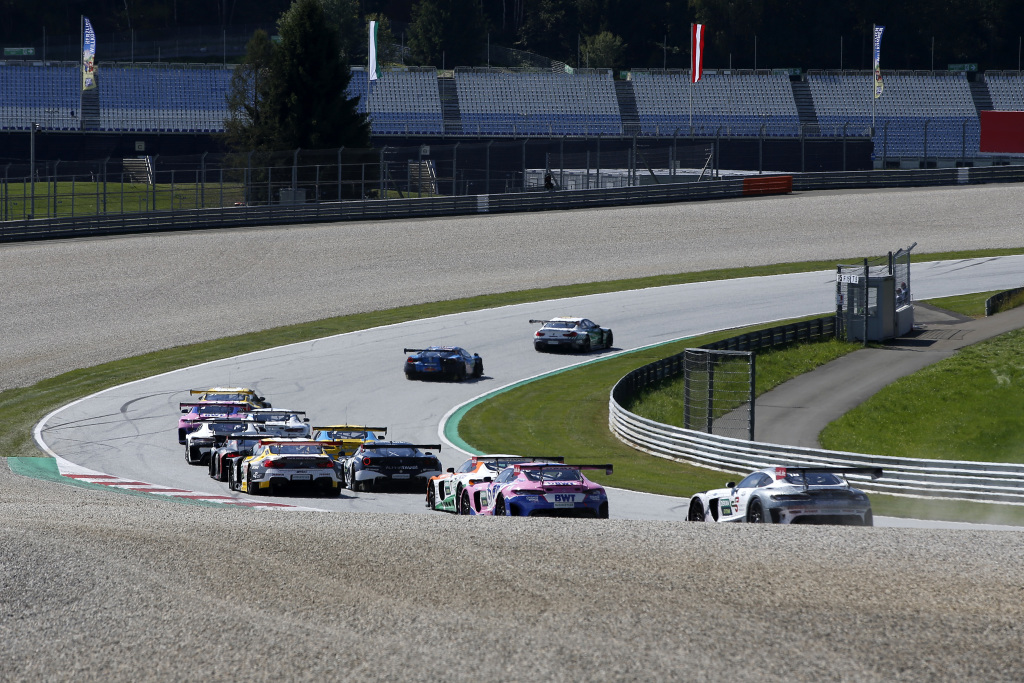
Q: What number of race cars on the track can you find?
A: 13